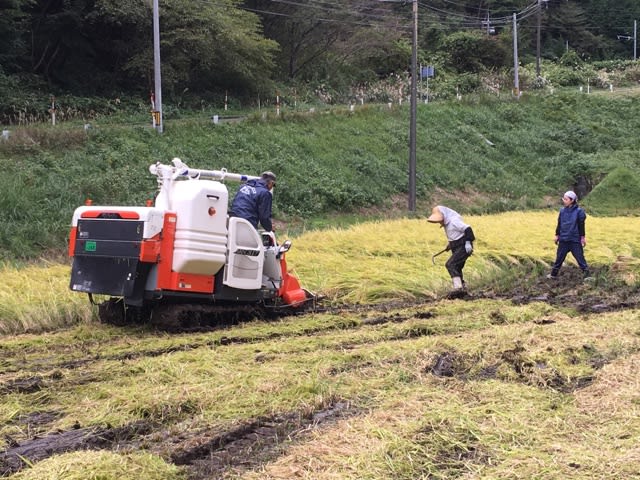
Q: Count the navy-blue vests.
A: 1